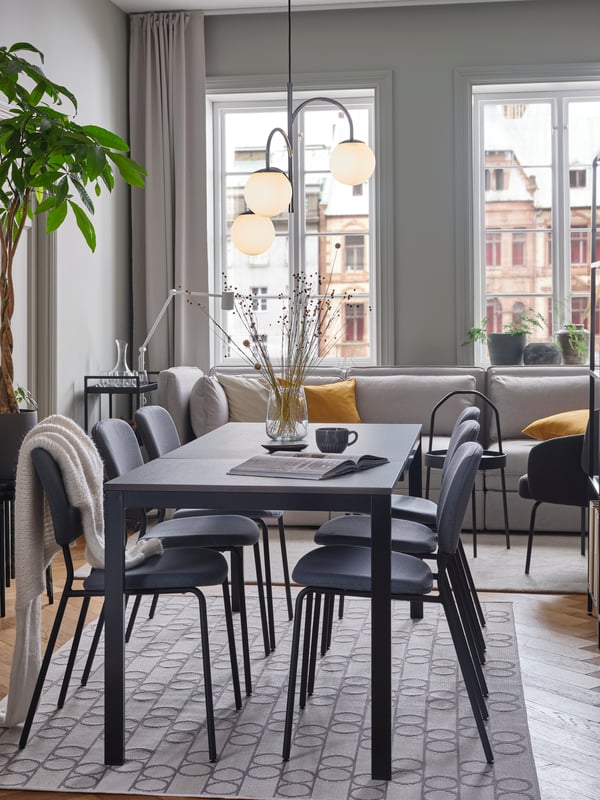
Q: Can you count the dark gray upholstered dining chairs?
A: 6